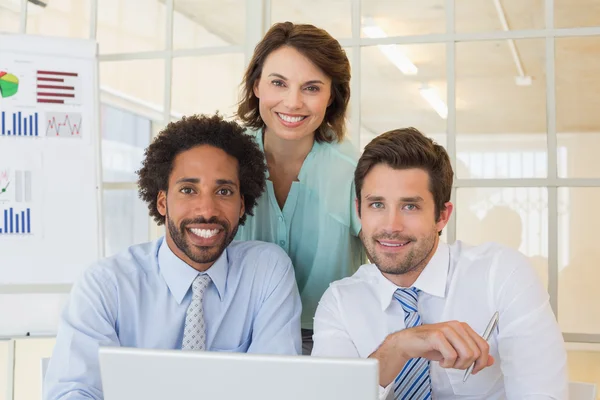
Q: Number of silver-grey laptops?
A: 1